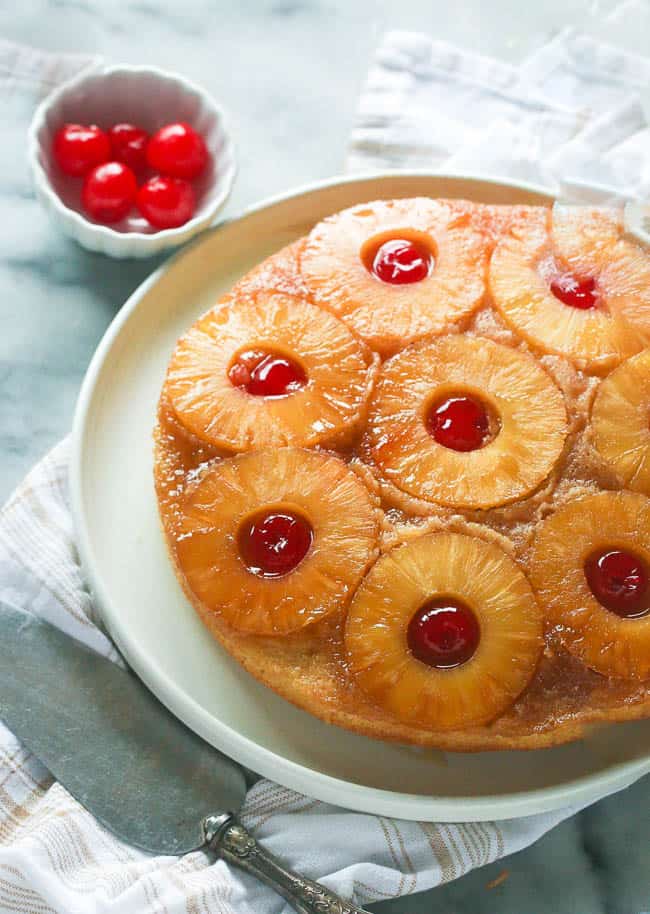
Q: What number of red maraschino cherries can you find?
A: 12